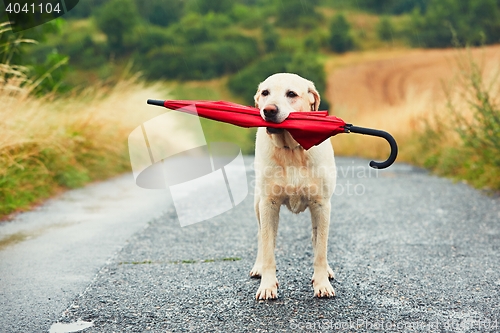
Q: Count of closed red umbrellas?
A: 1